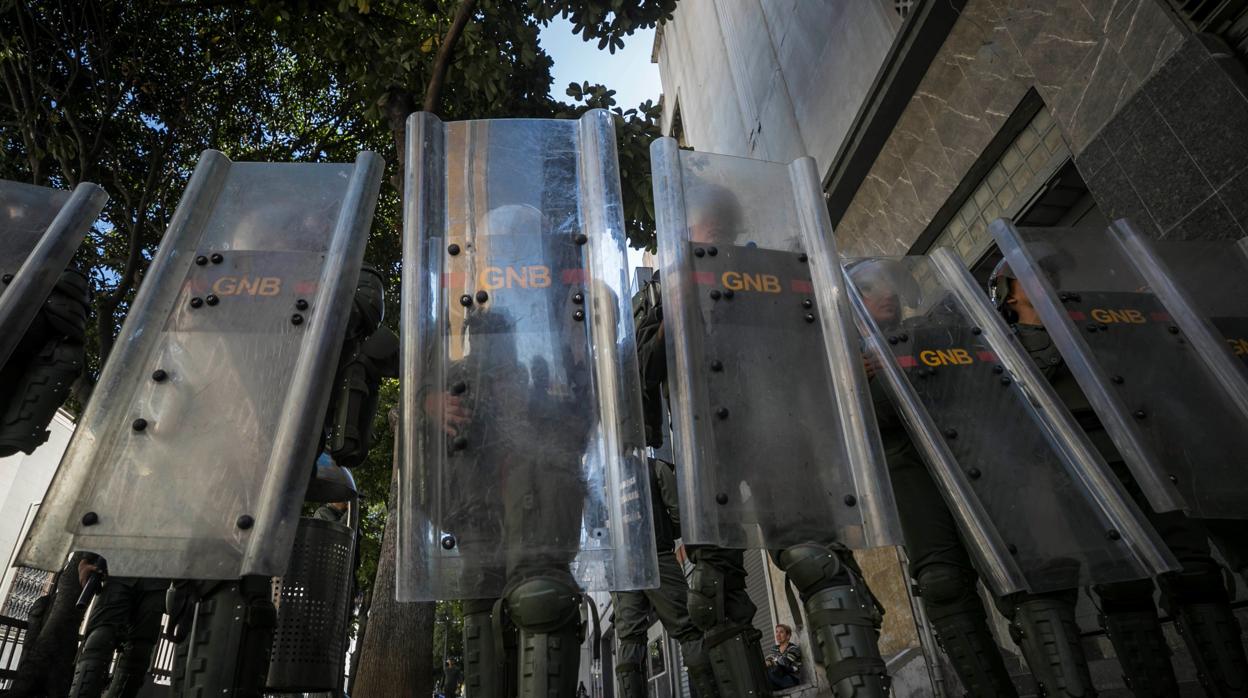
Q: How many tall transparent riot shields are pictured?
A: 7